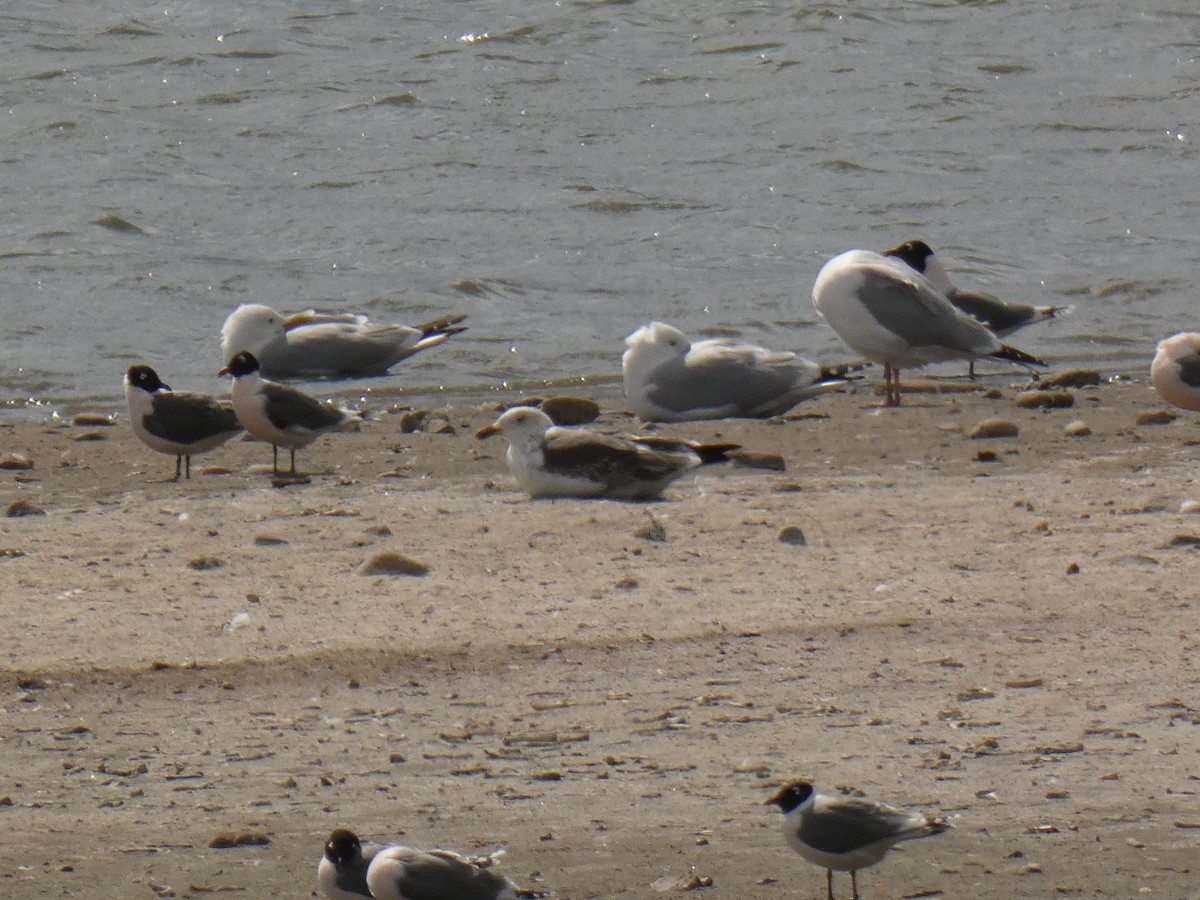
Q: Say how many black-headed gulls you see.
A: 5